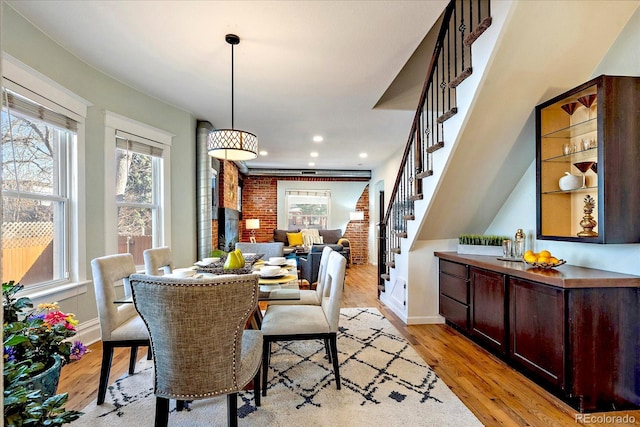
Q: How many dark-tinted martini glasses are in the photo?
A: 4